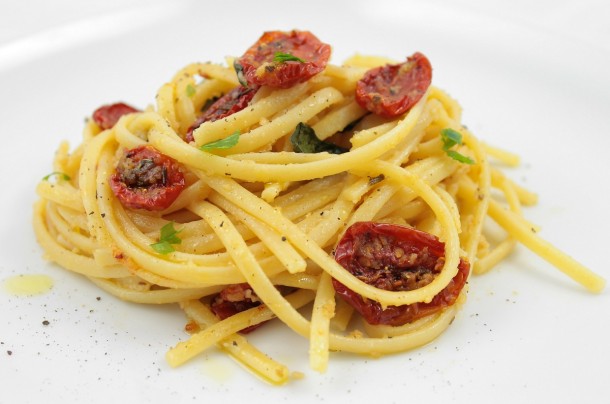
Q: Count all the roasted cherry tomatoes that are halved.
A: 7